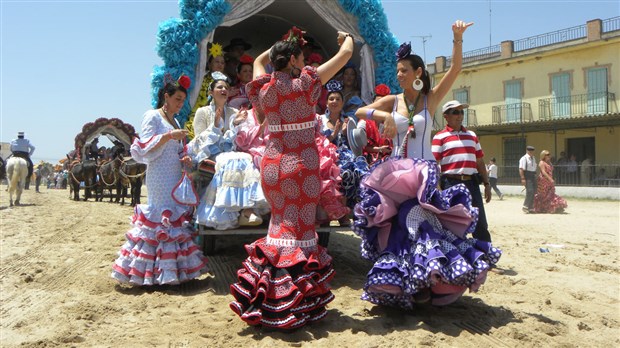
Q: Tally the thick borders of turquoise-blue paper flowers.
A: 1